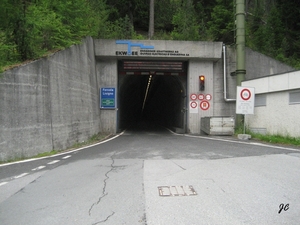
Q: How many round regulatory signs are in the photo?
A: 6